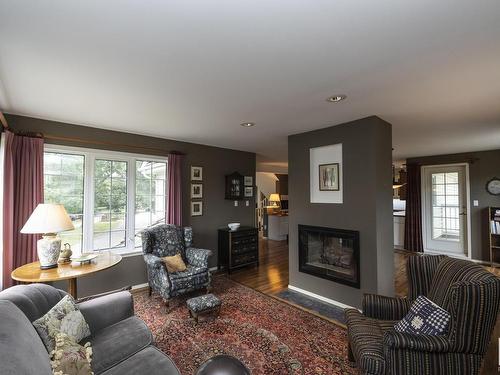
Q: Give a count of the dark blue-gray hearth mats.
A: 1